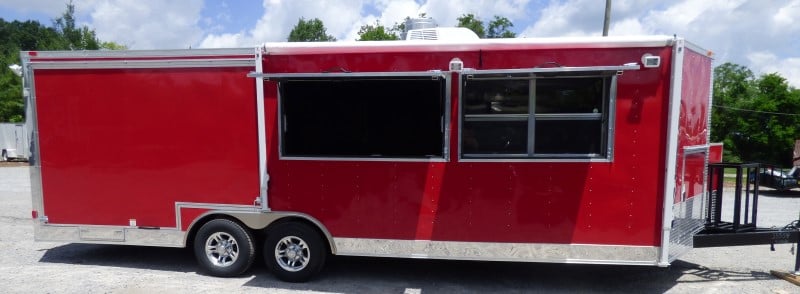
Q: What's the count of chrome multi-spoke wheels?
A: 2